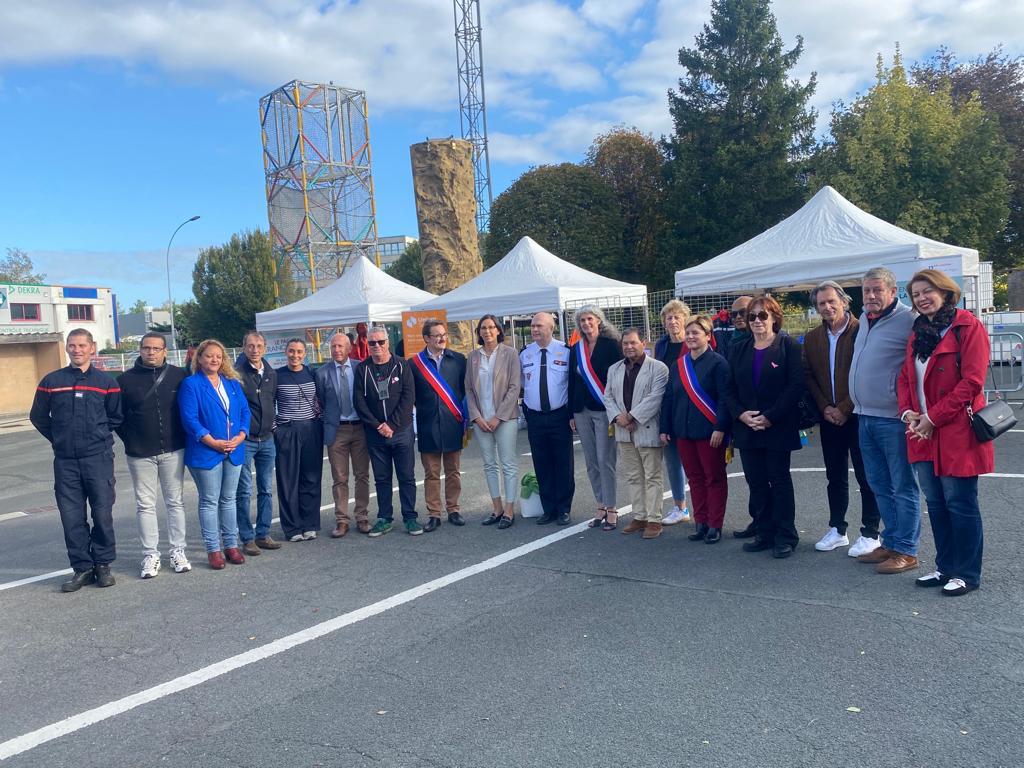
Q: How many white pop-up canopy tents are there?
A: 3